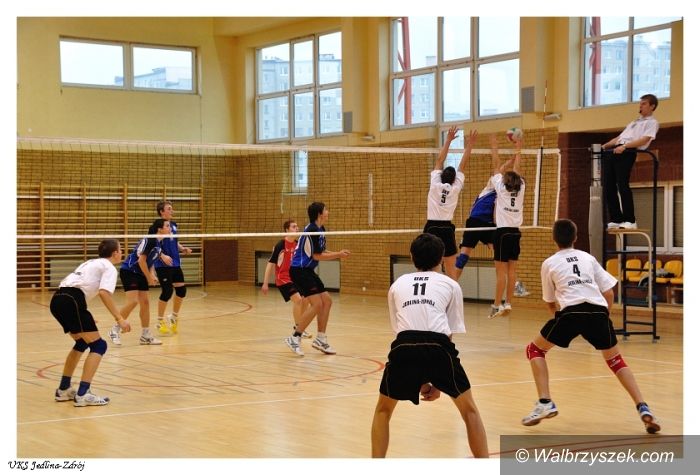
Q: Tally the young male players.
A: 10